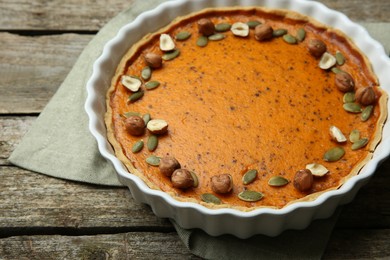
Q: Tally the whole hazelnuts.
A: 11